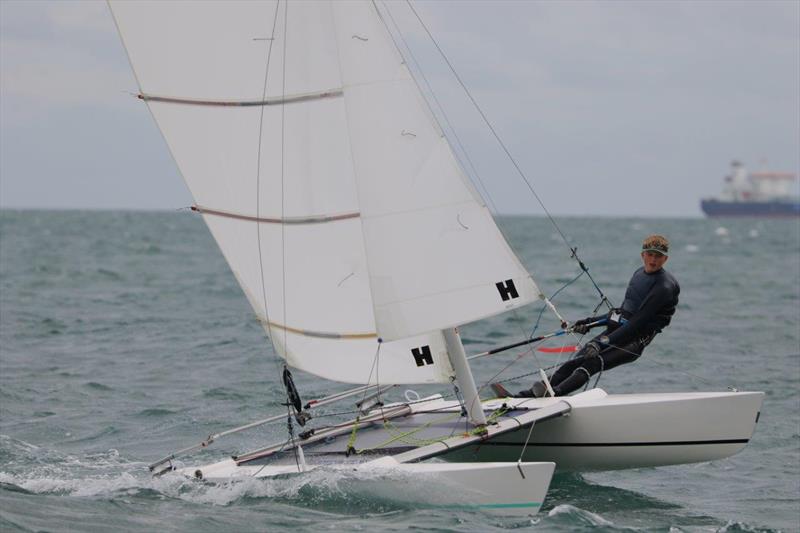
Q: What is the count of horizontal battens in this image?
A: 3